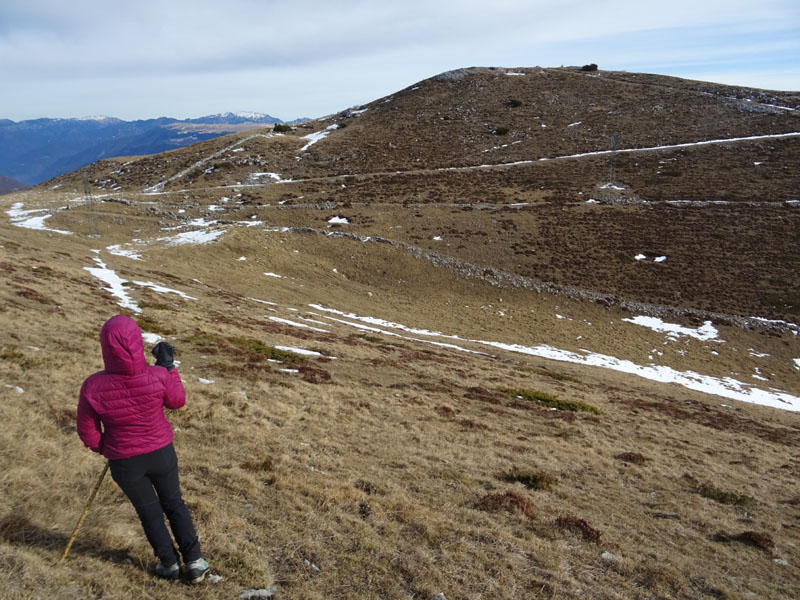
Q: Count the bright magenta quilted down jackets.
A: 1